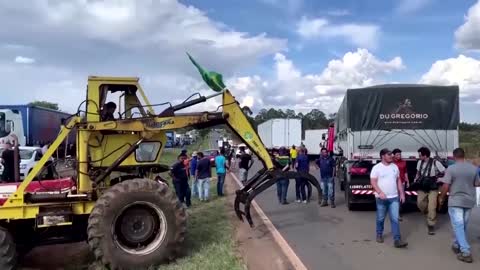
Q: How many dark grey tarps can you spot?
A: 1